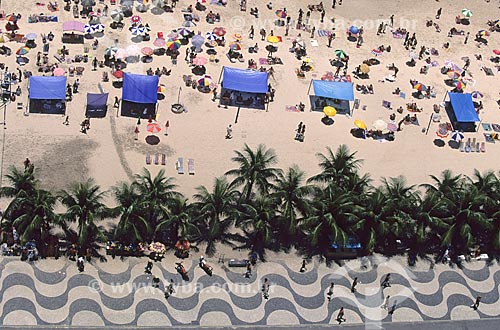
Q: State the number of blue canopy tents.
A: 6